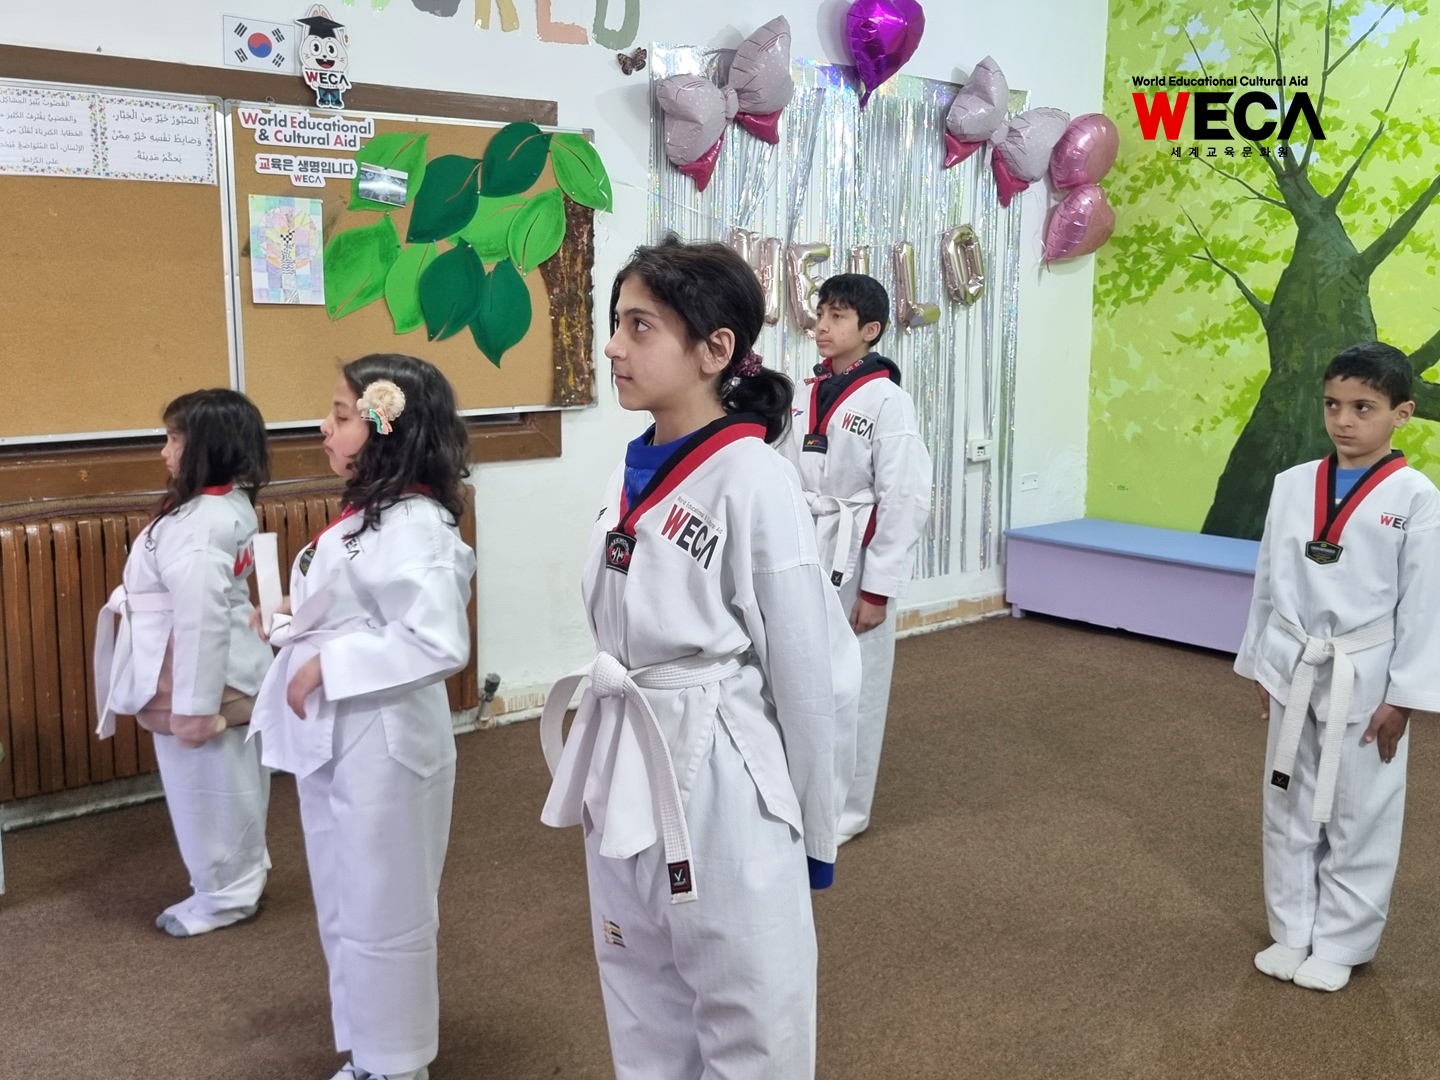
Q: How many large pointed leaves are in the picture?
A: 10